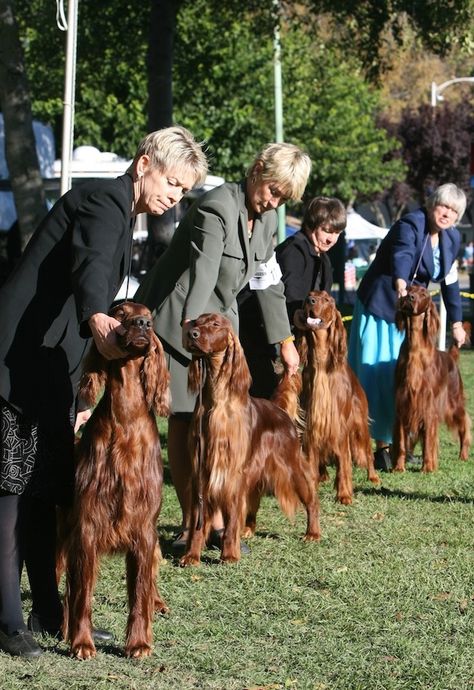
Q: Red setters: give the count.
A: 4